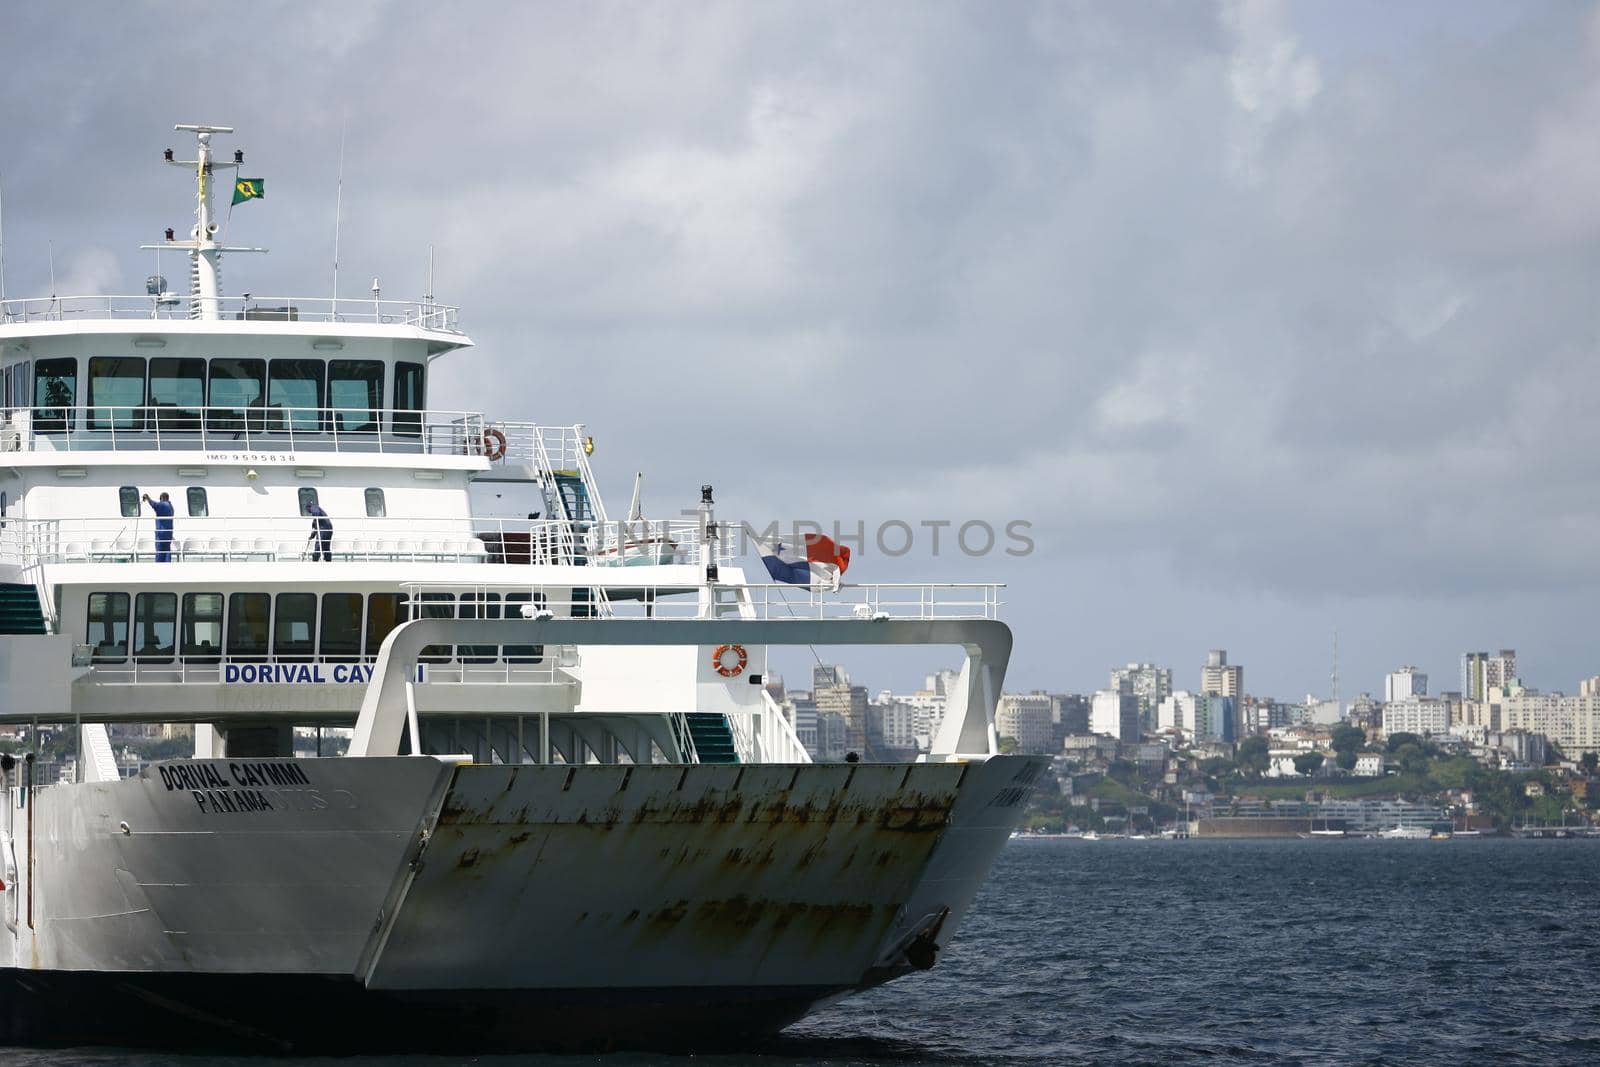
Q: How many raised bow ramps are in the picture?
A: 1